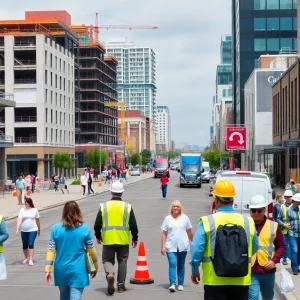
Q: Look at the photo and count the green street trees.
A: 5